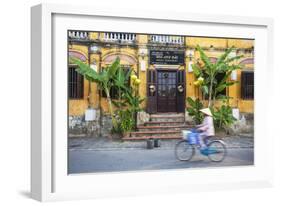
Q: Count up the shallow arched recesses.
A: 4